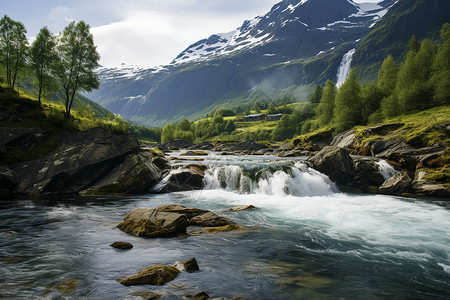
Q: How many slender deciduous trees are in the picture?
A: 3